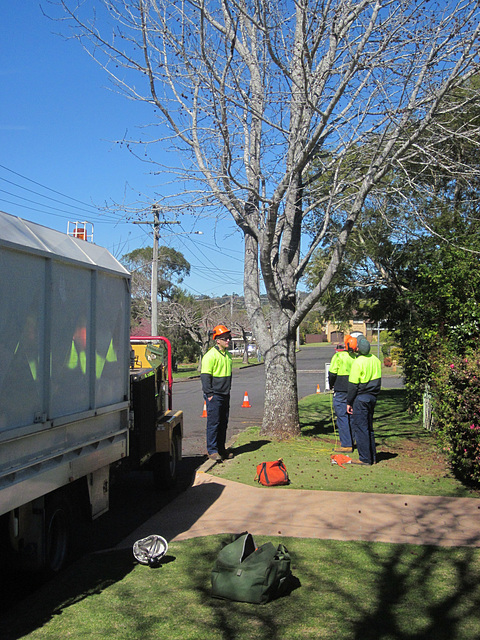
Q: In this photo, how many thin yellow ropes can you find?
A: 1